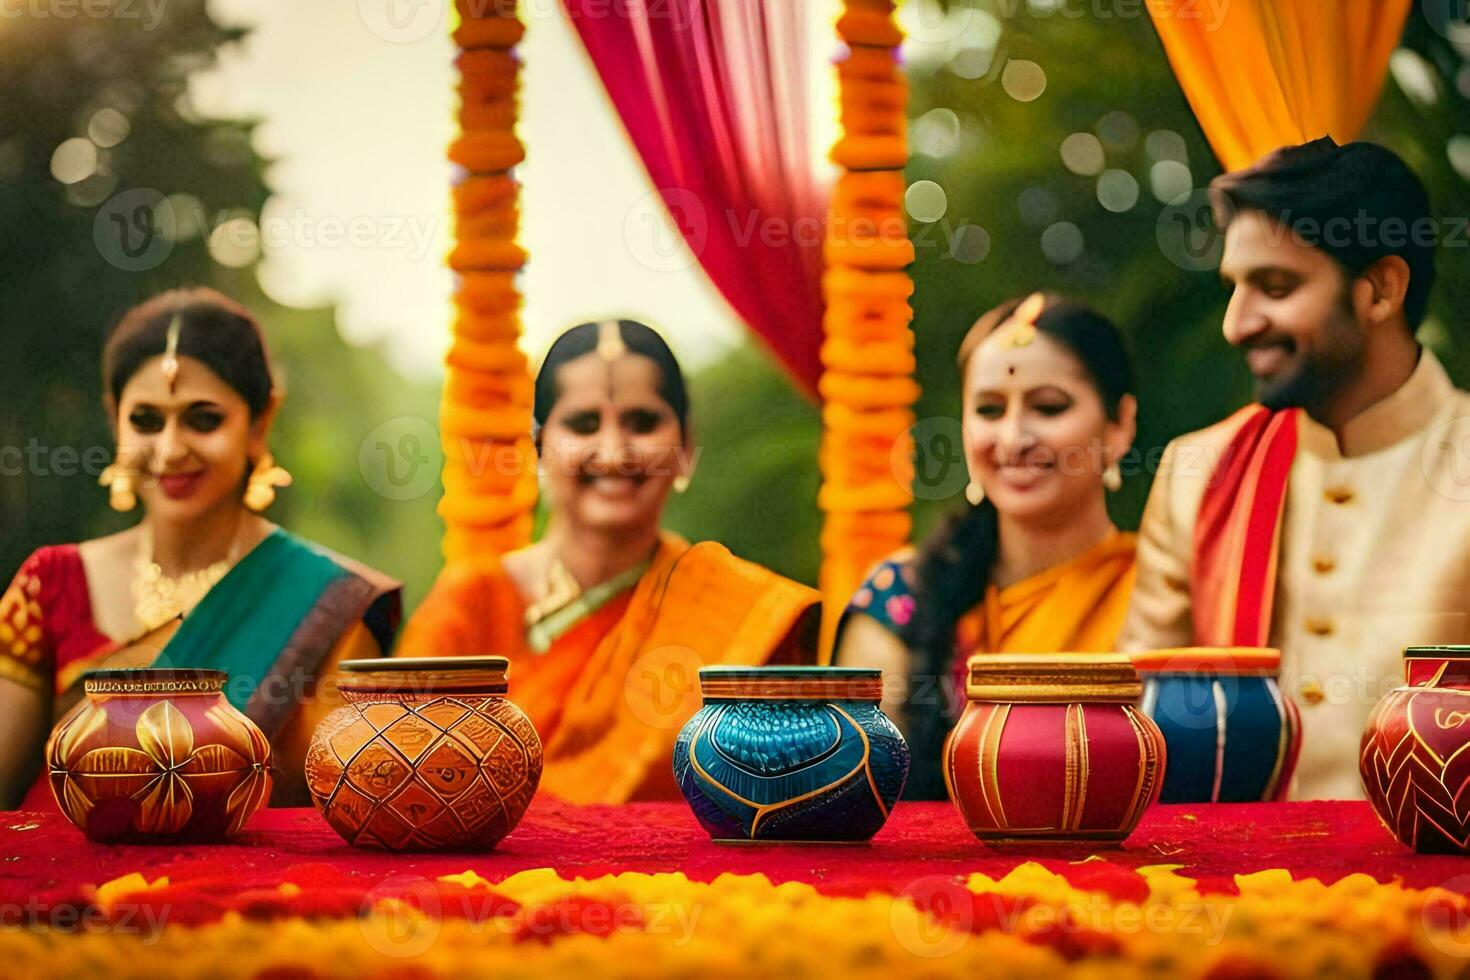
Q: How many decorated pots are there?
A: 6